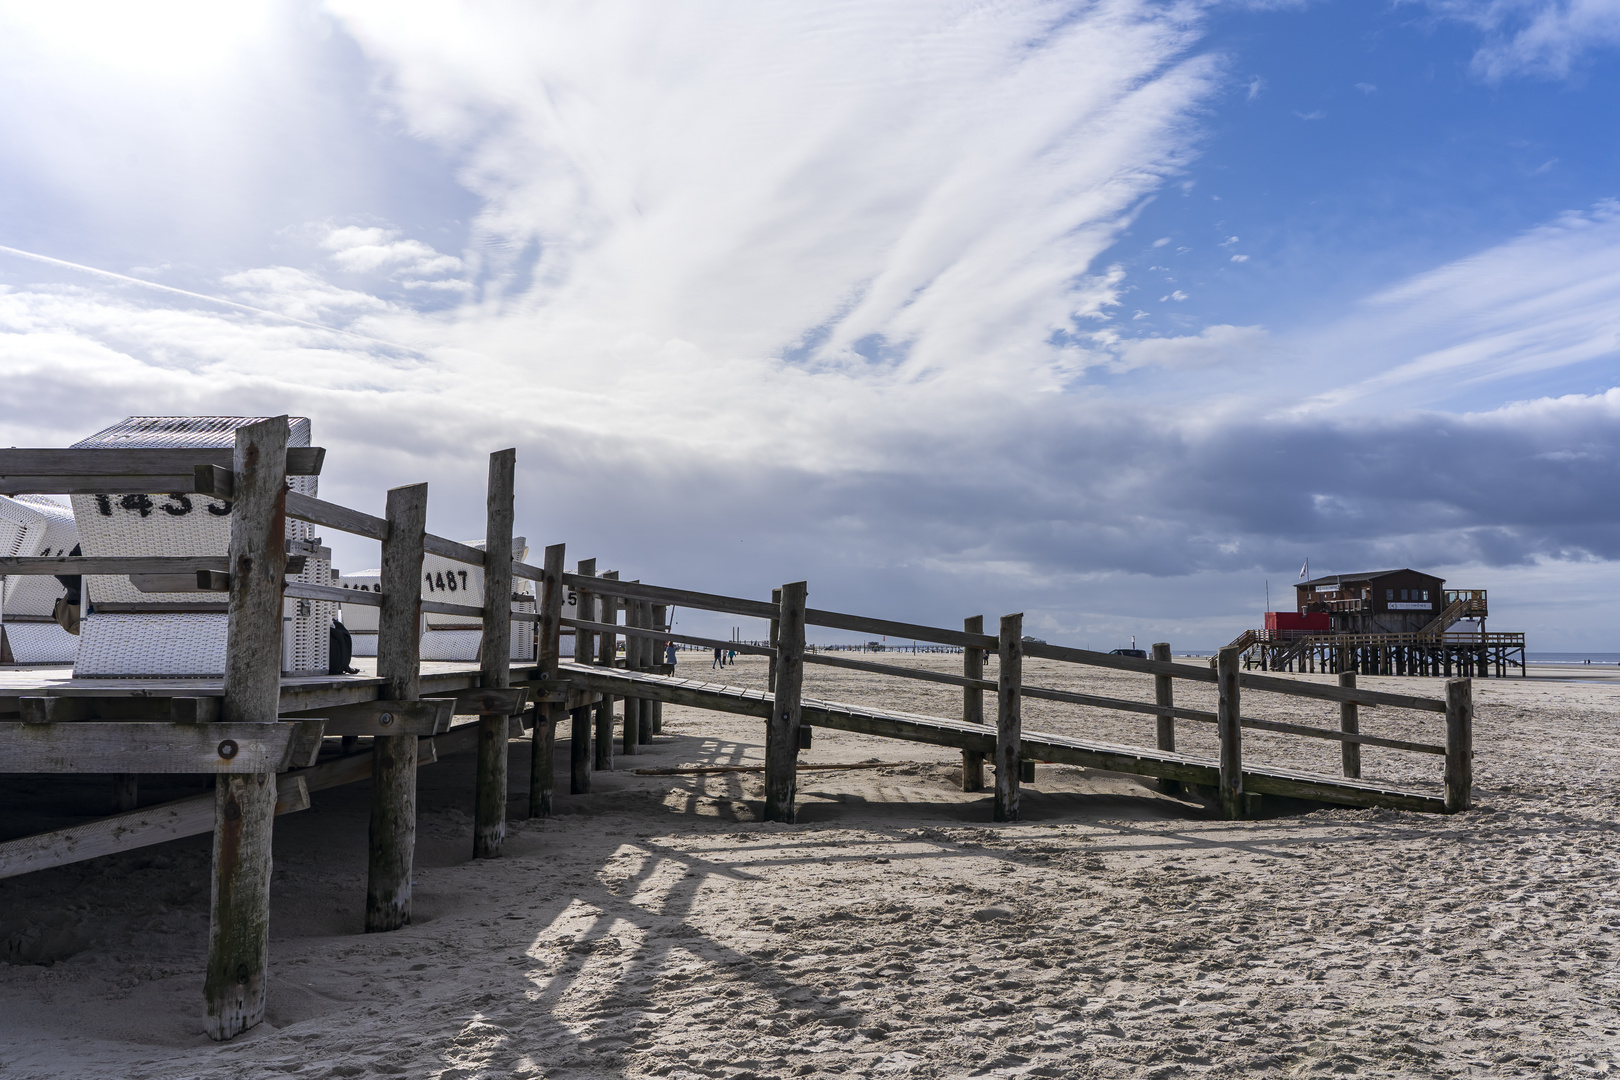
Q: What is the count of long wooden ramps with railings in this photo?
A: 1